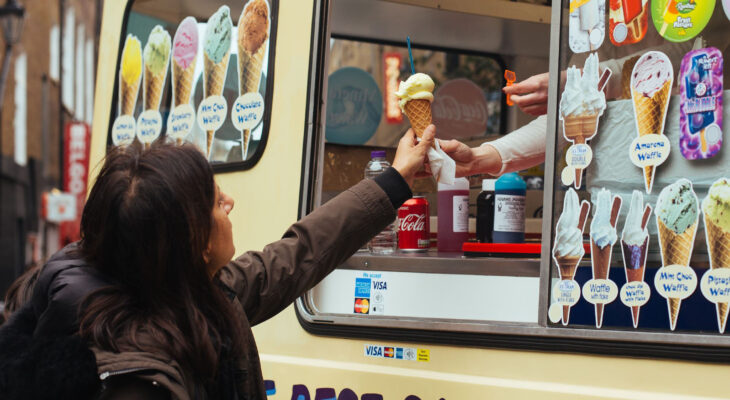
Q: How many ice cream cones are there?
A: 13